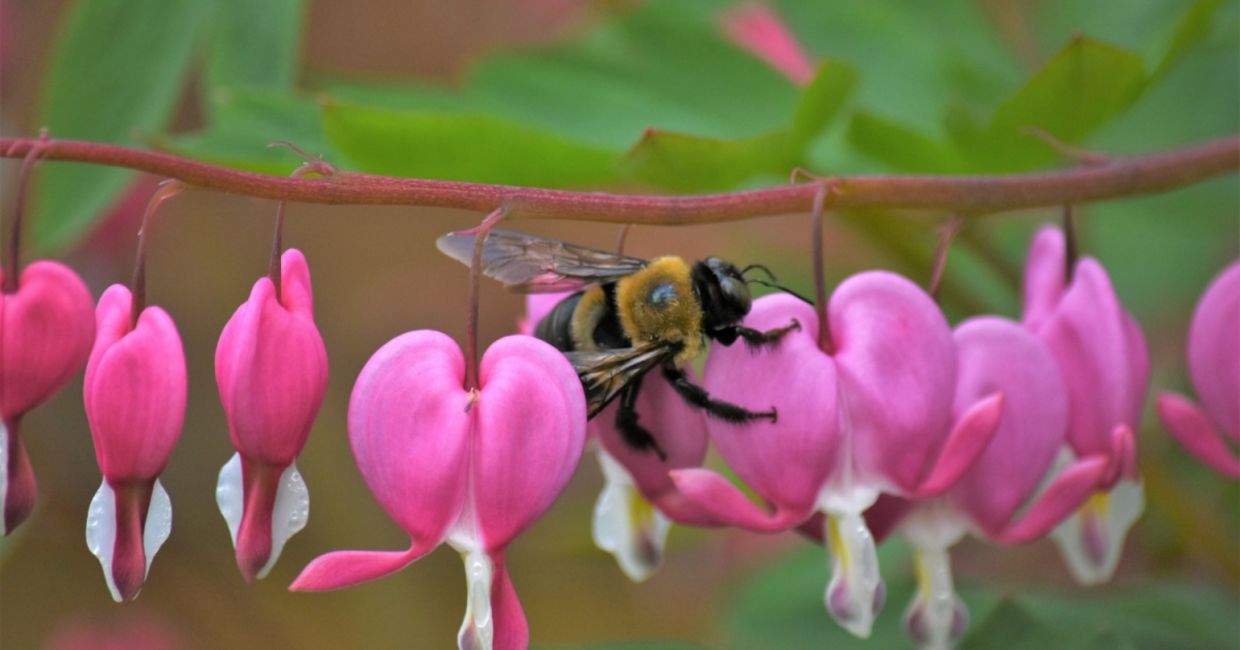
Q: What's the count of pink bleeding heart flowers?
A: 9